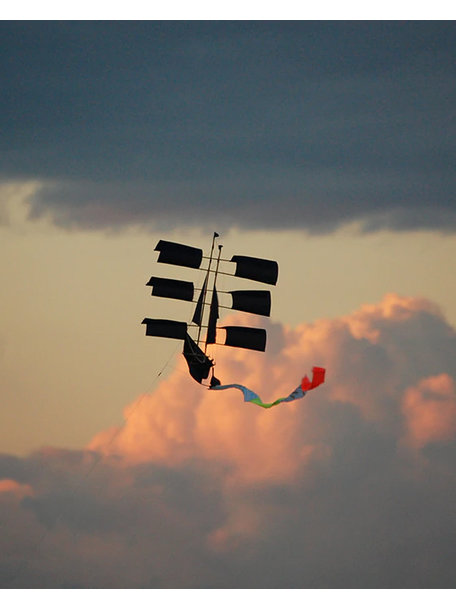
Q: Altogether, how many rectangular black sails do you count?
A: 6